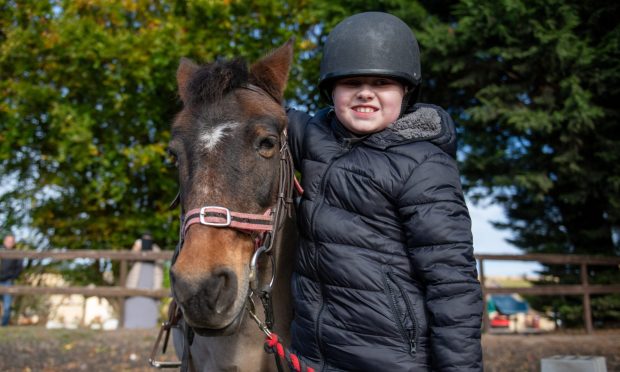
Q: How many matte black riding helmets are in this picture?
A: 1